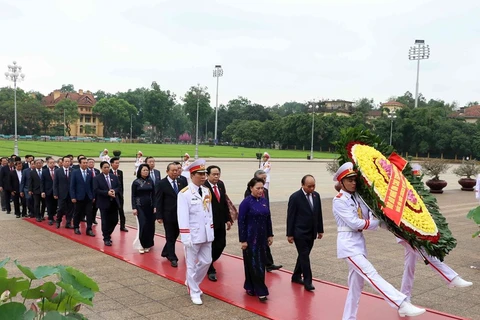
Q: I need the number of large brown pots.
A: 2